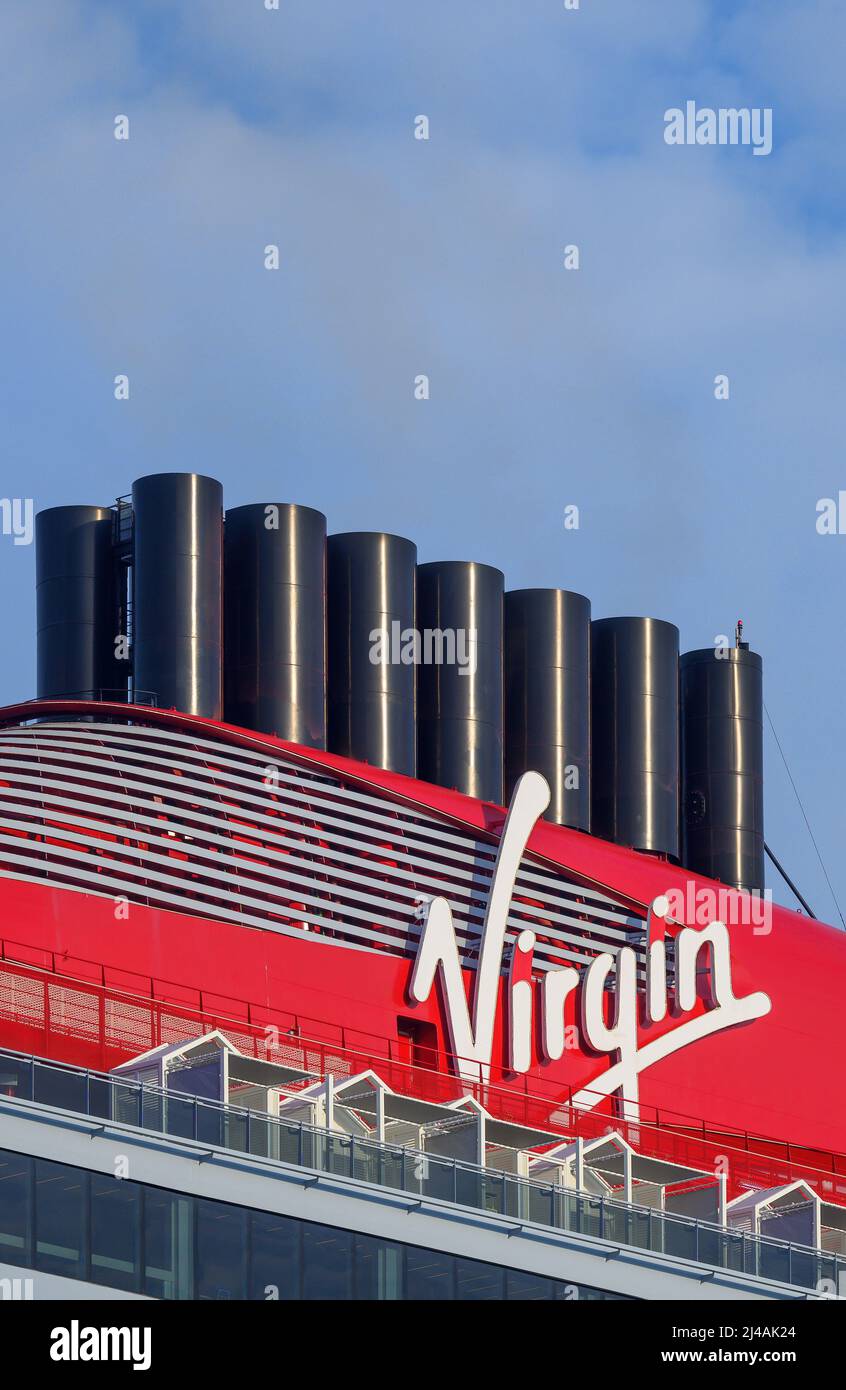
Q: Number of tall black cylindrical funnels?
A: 8